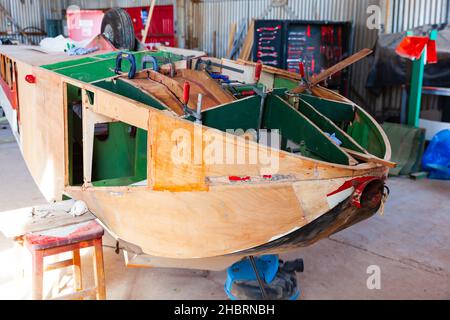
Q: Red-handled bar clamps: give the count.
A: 3